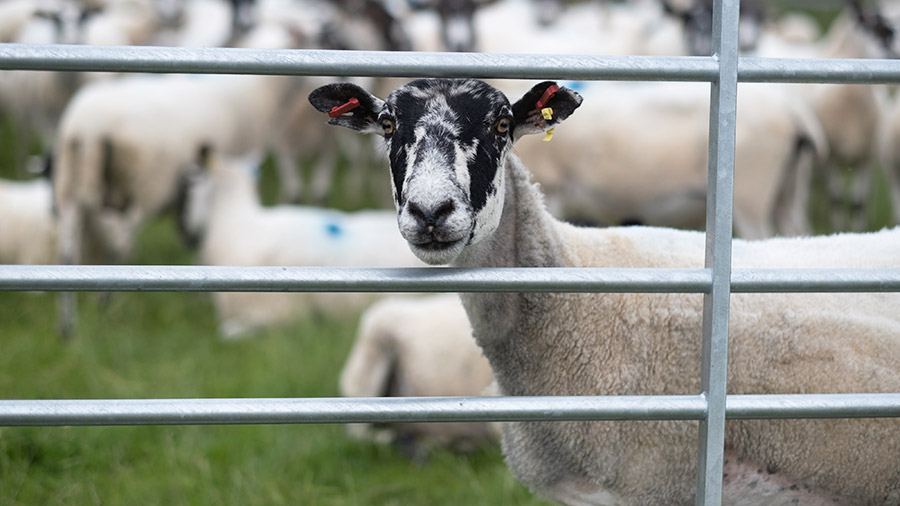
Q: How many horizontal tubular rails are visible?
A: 3